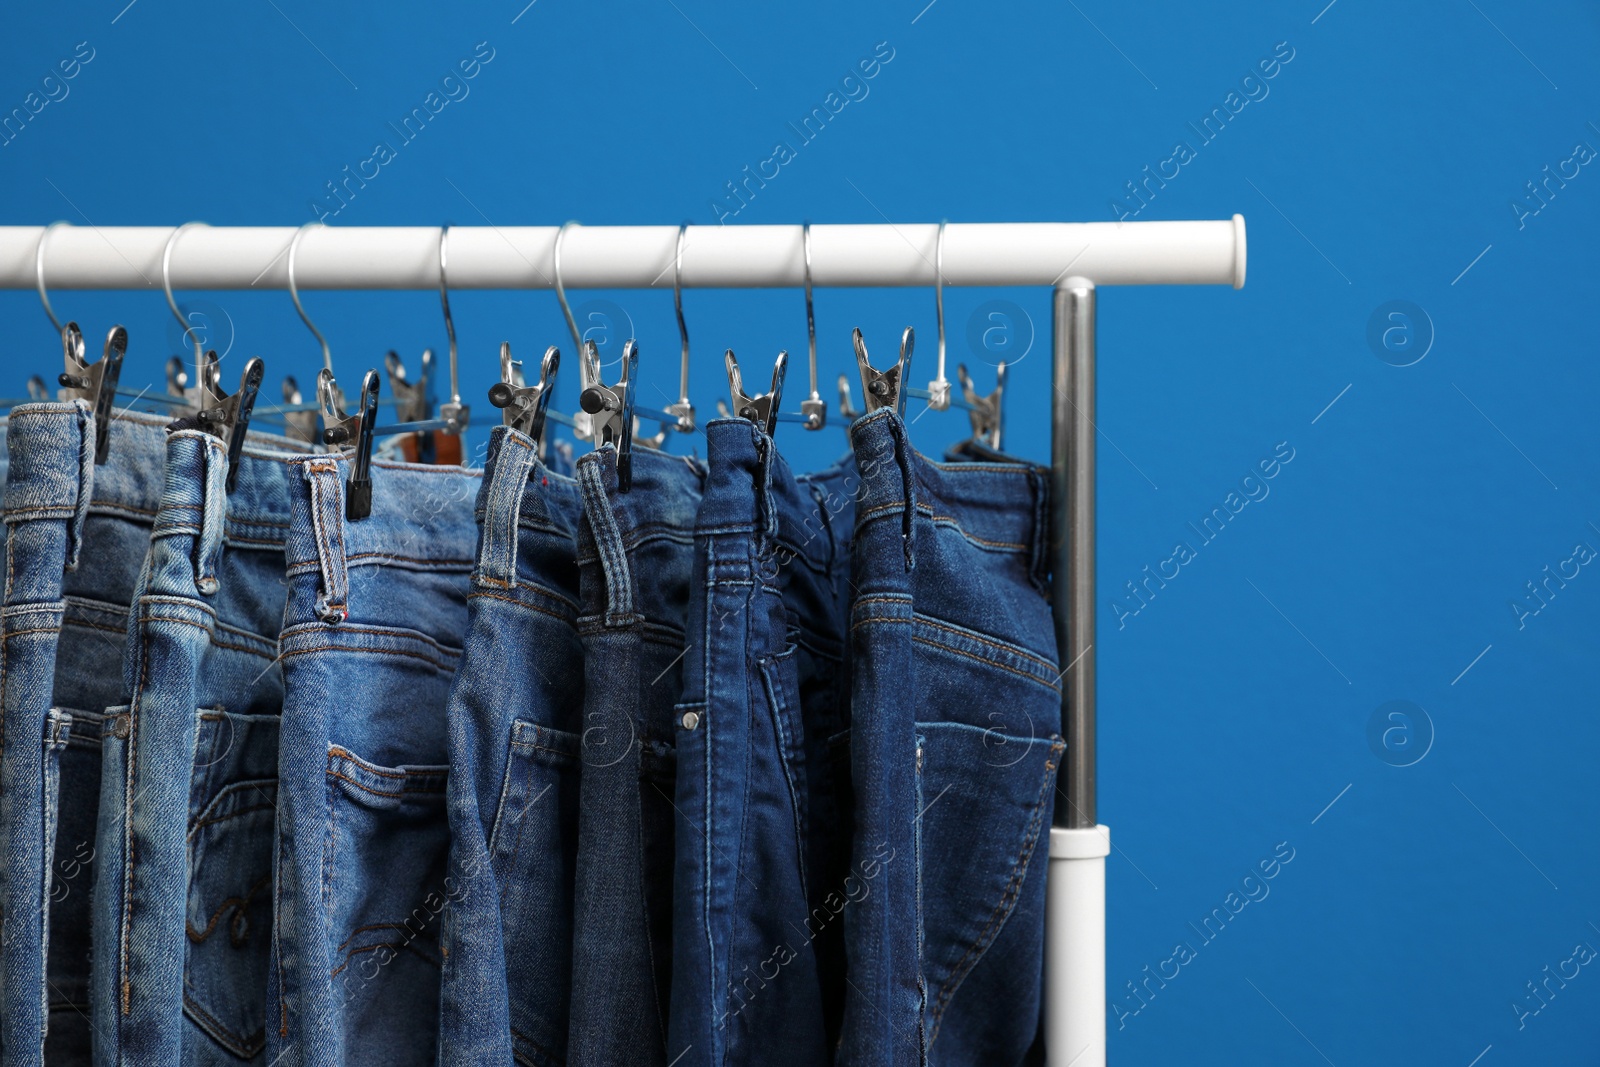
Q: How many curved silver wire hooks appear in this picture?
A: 8